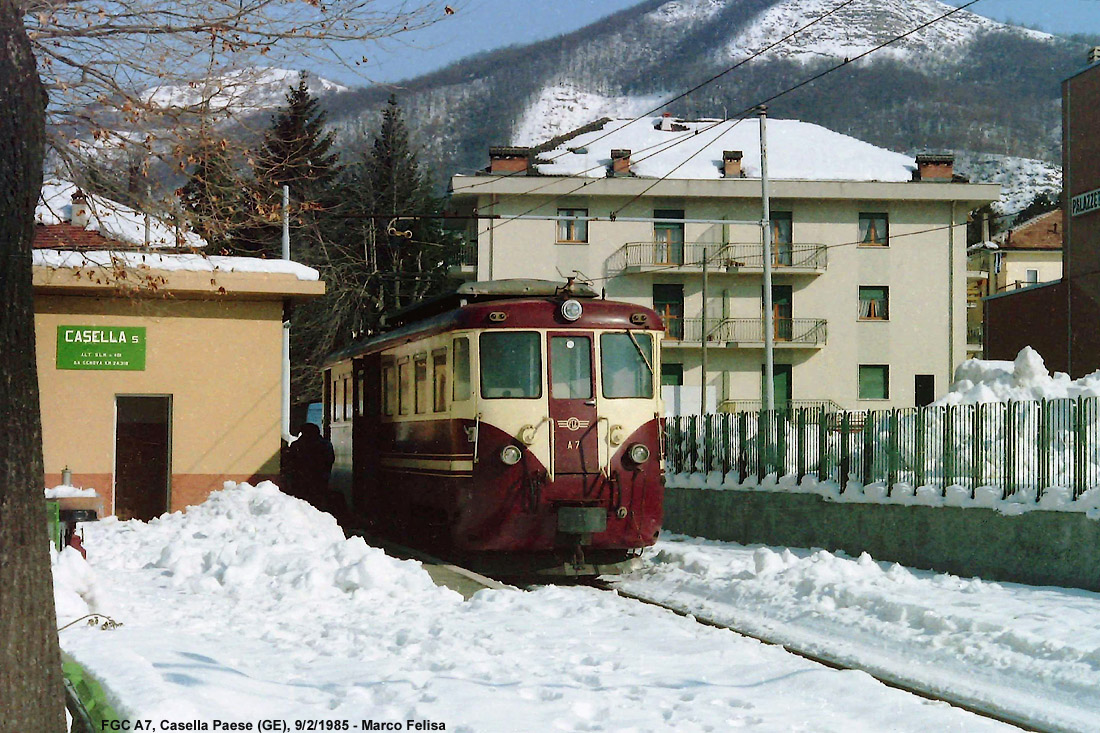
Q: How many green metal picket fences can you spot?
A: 1